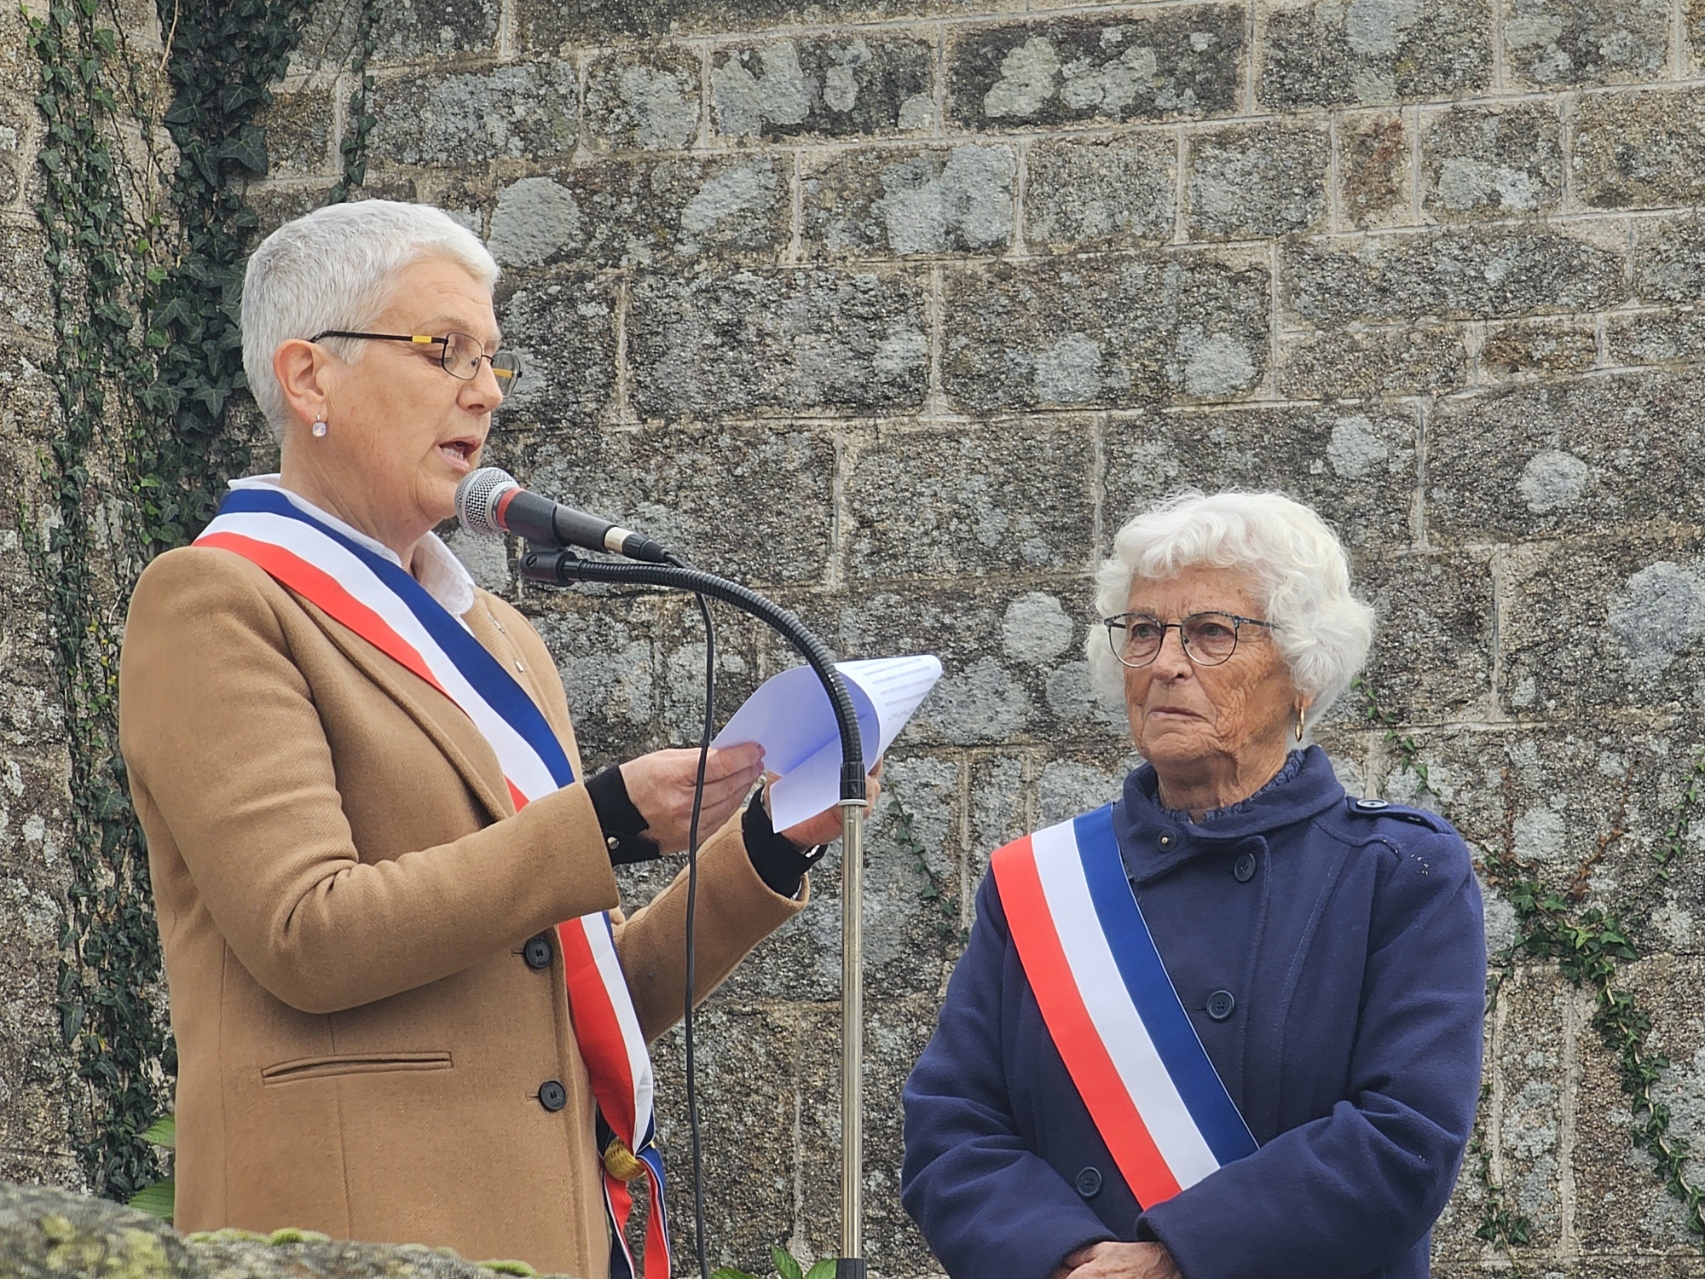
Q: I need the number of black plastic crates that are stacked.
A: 0